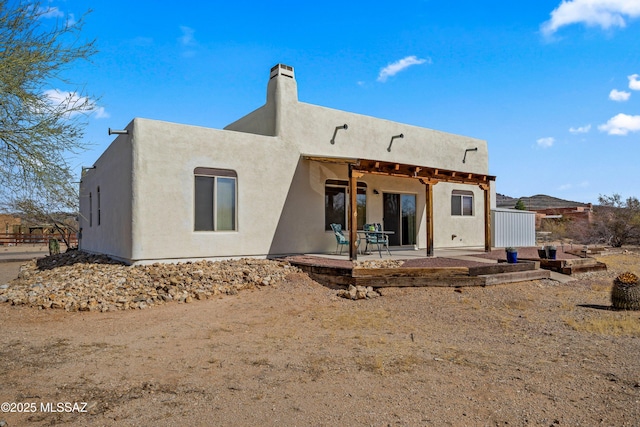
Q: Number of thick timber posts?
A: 3